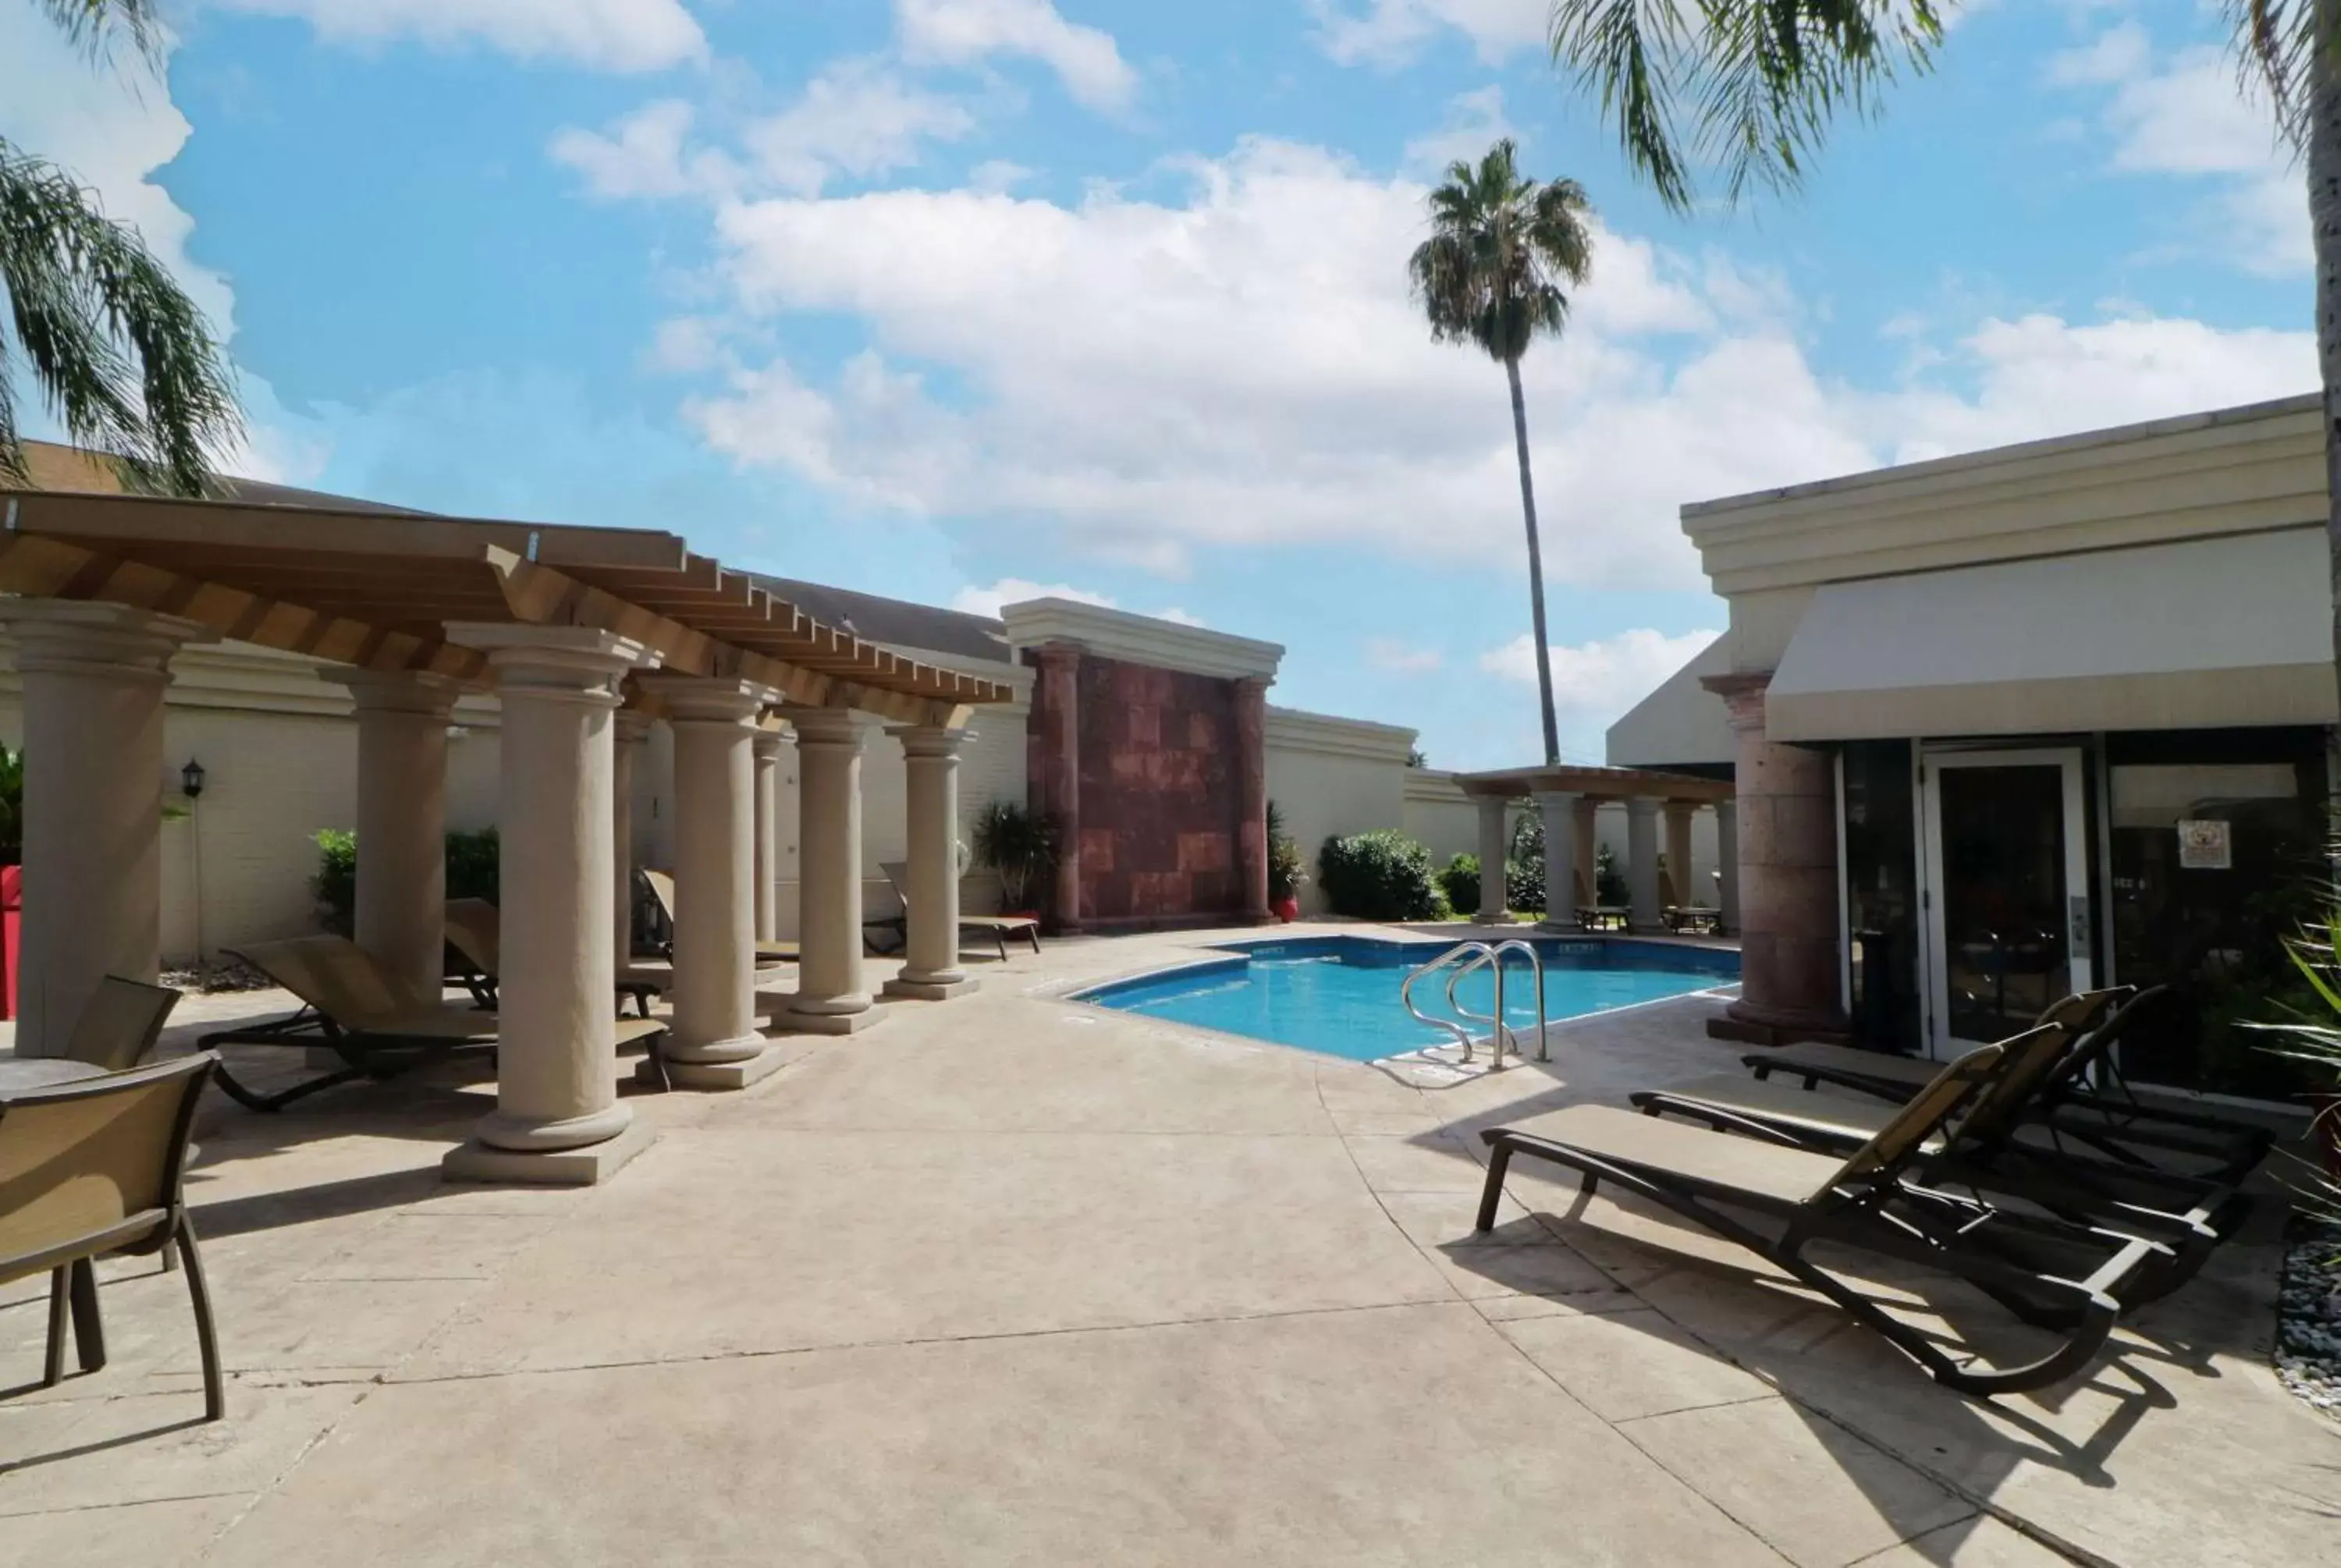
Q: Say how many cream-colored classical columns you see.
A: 14